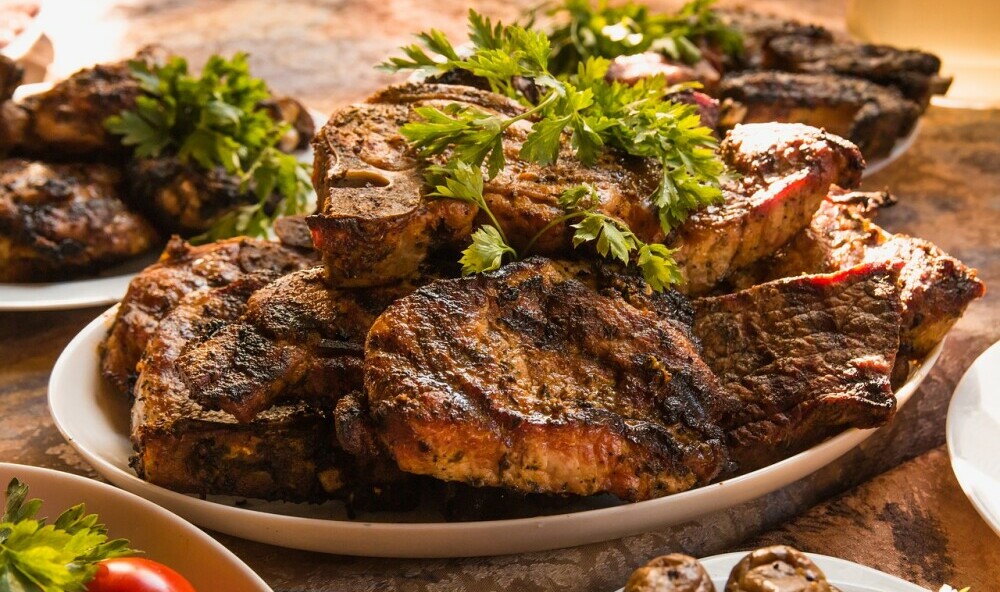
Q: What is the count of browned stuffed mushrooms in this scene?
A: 2